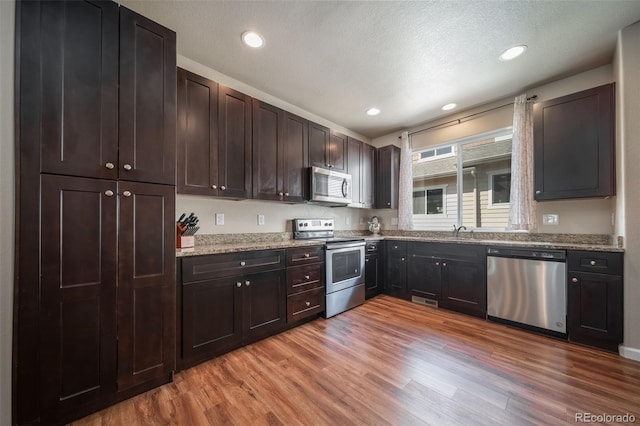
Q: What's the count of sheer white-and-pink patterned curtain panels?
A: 2